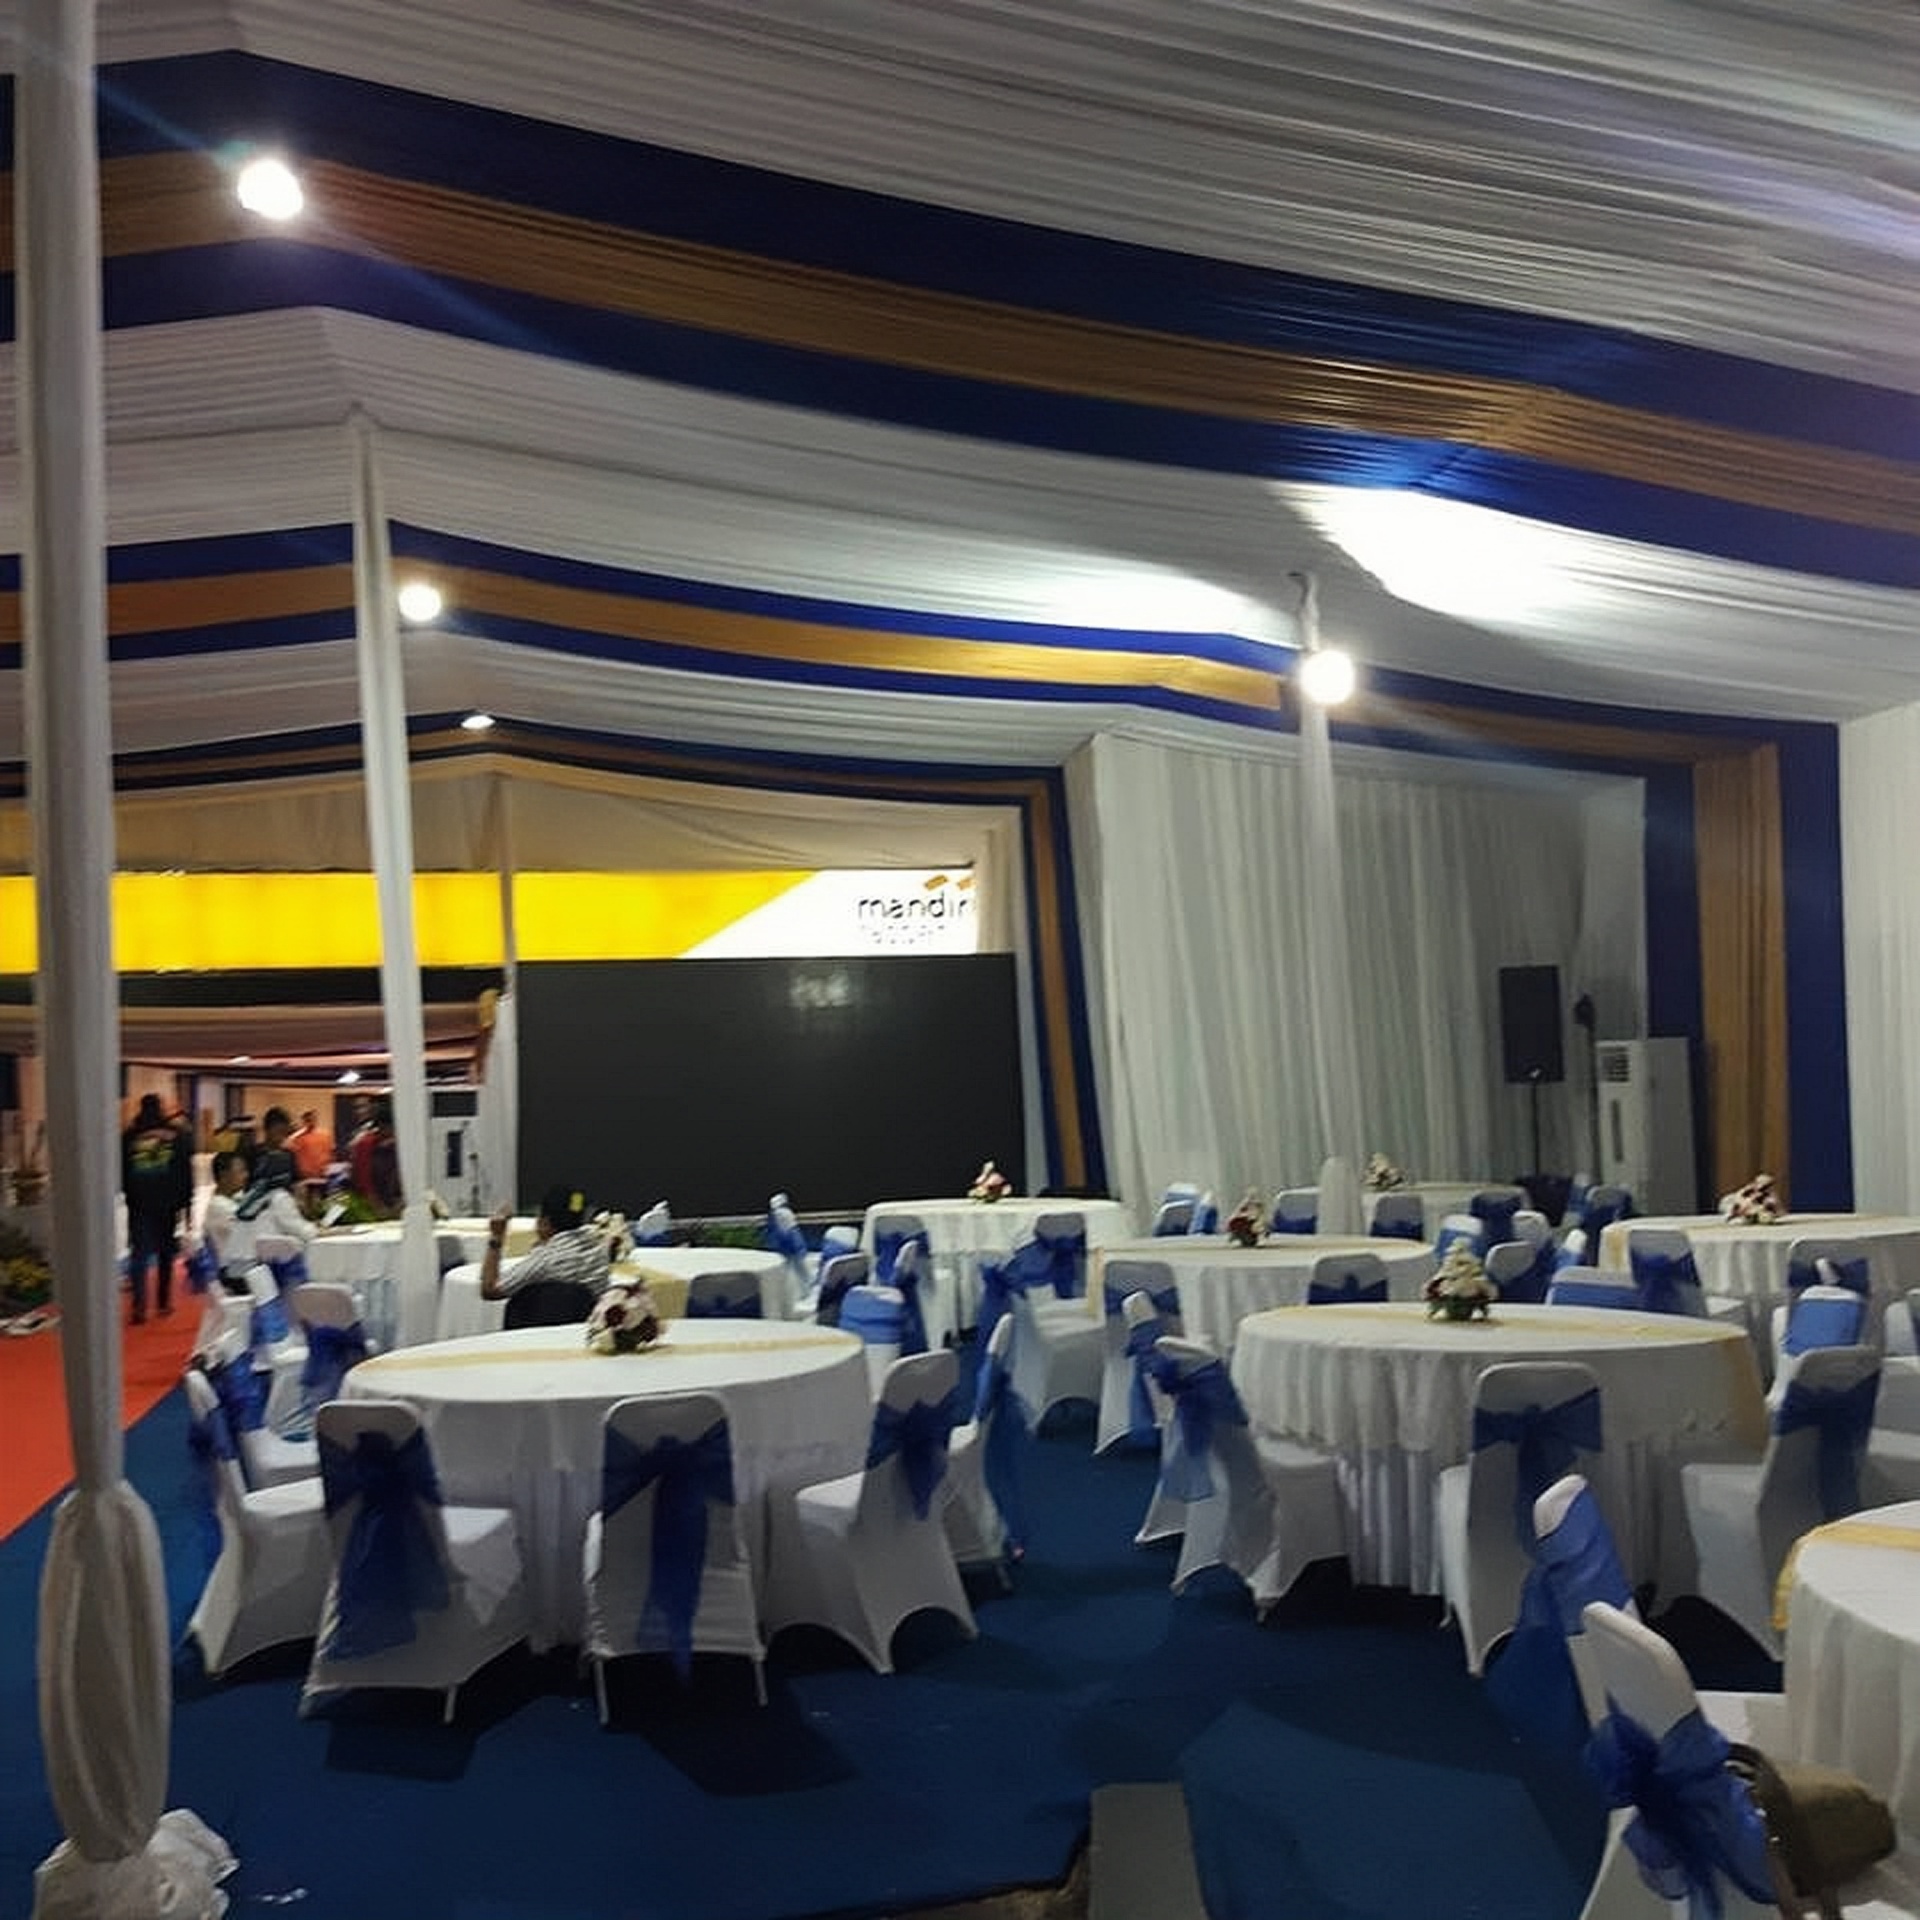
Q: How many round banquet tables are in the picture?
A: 9